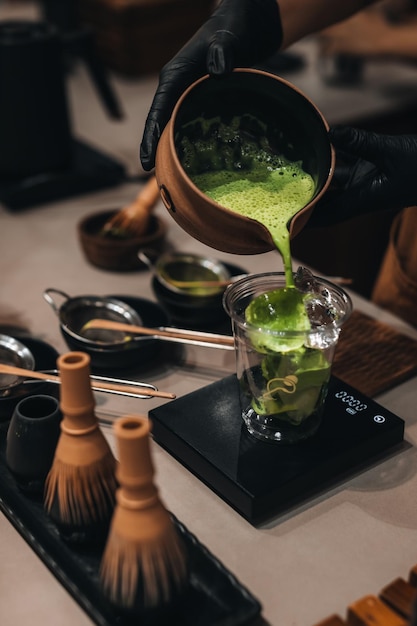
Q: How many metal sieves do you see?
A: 3